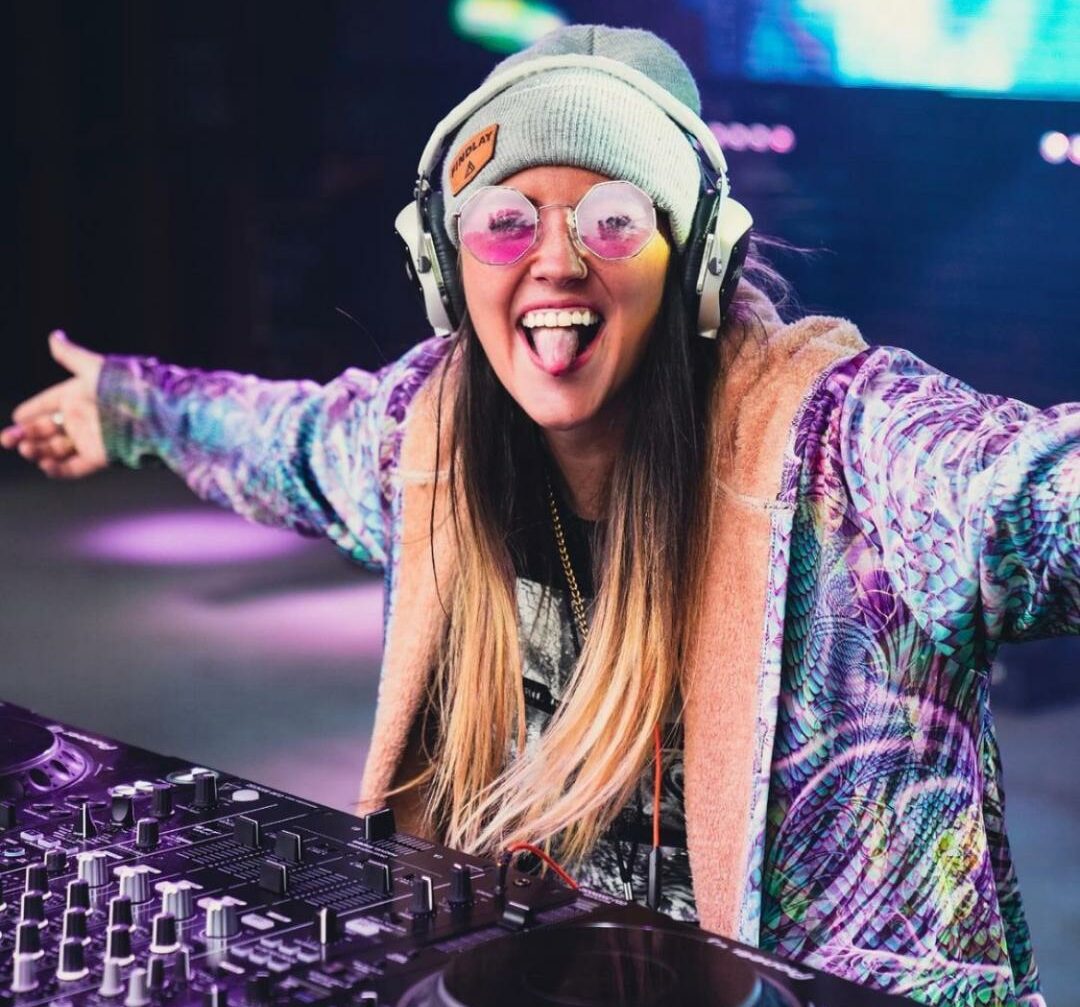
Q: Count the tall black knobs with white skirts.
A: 9